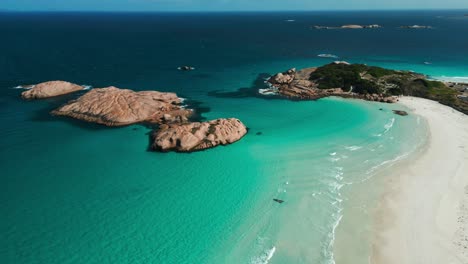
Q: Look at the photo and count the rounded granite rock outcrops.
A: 3